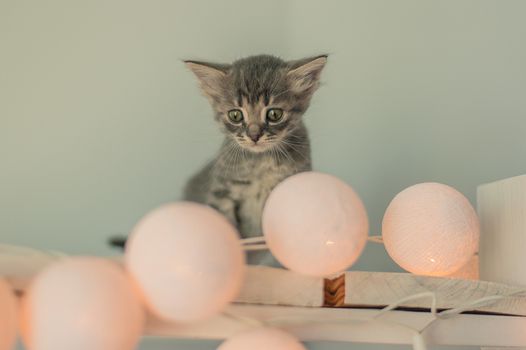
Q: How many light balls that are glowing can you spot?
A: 6